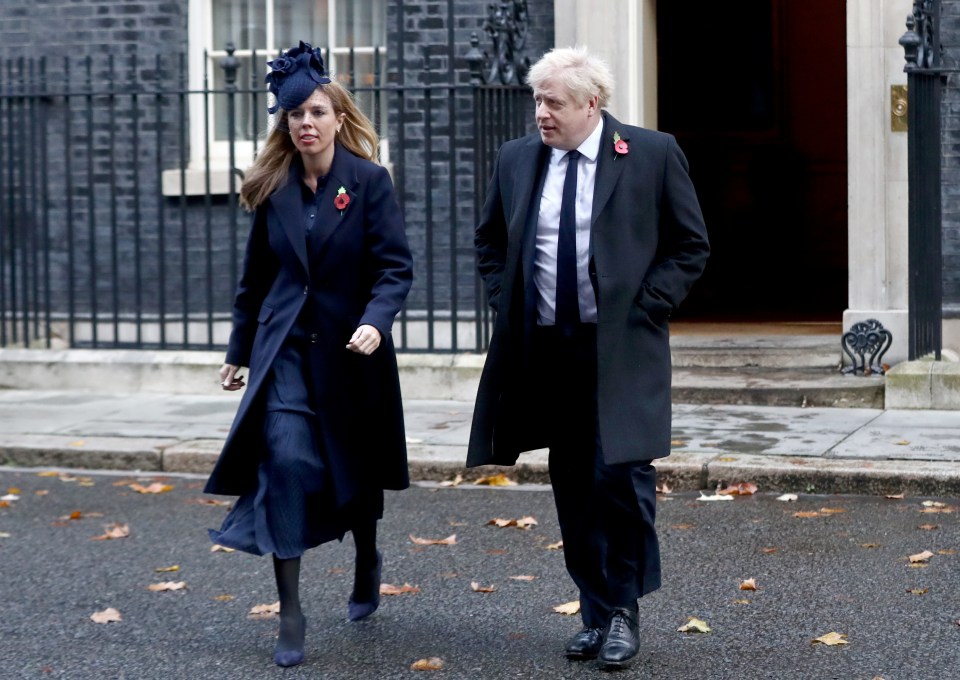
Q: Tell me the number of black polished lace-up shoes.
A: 2